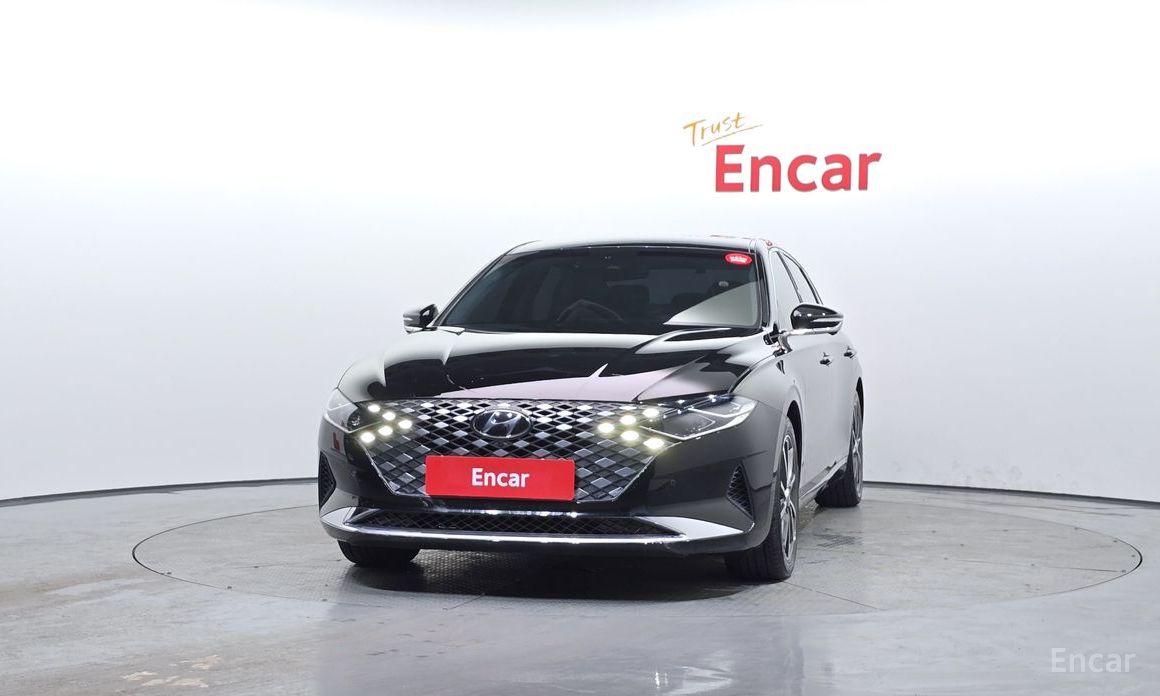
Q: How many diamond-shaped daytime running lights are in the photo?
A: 10